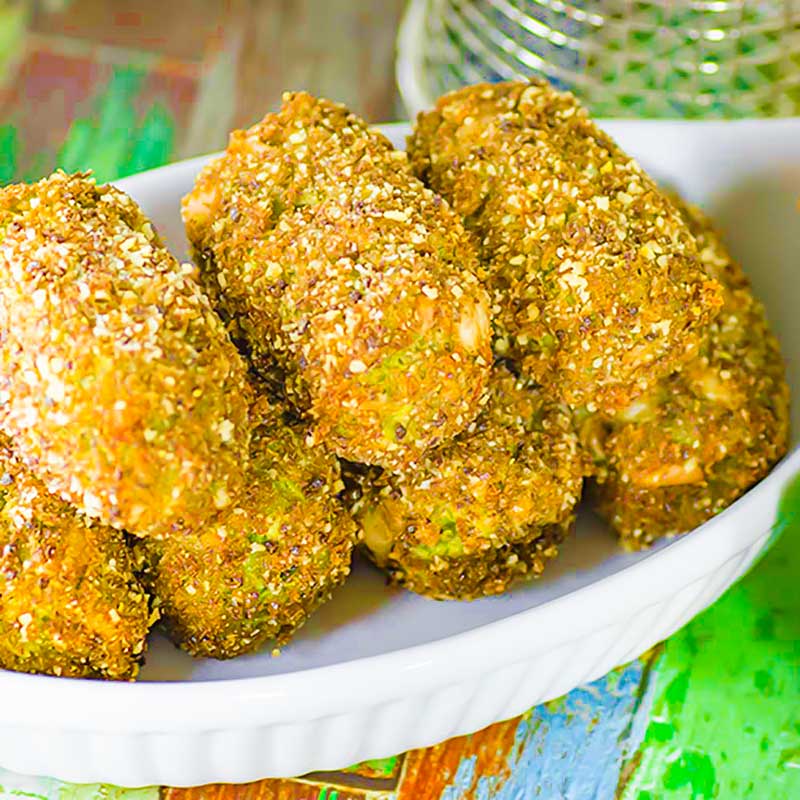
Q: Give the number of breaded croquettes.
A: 7